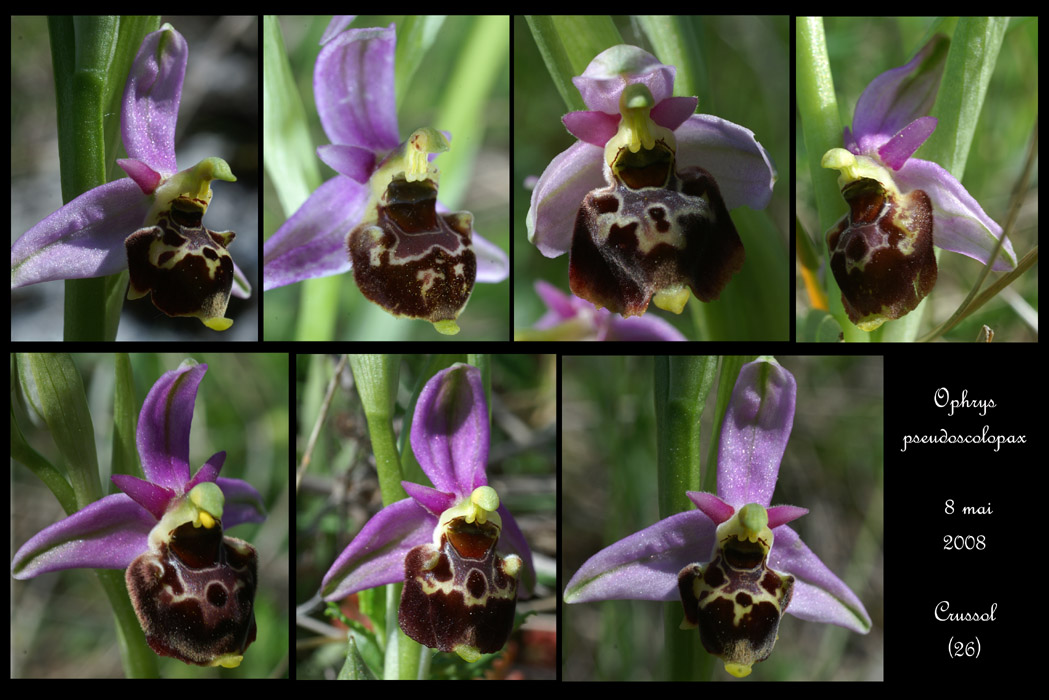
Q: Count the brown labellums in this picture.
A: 7